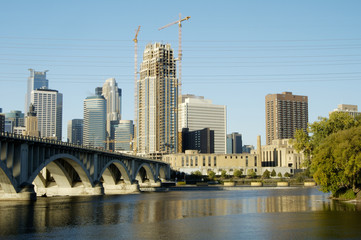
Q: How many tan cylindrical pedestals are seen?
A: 4